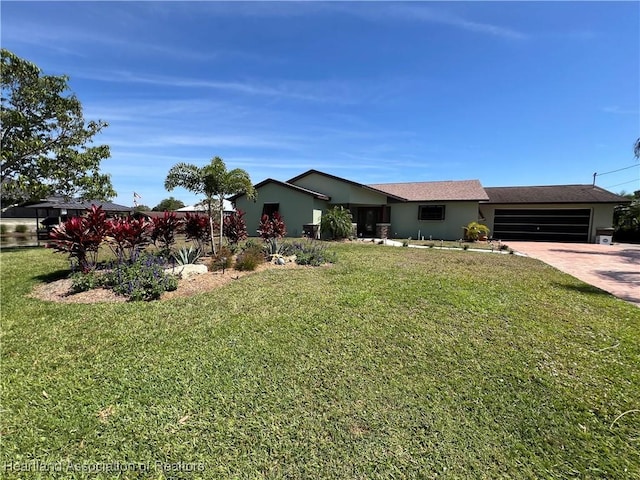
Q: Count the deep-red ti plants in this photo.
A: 6